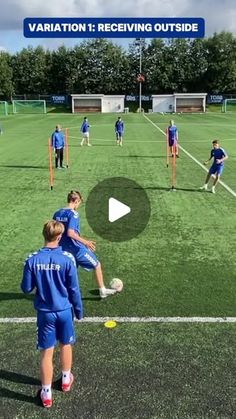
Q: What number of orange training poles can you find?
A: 4